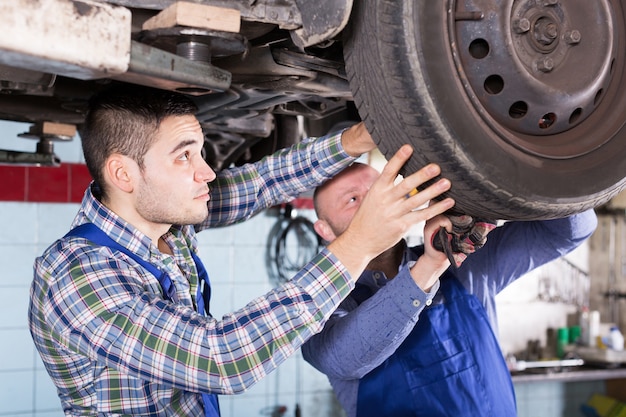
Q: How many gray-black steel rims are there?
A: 1